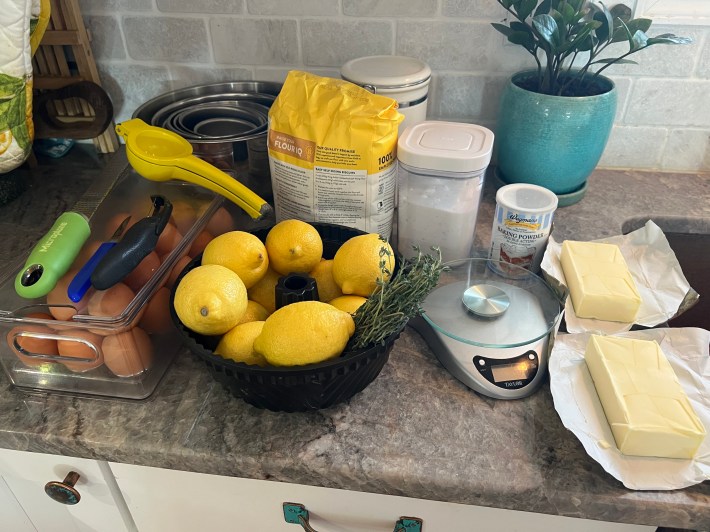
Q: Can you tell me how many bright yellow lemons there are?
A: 10